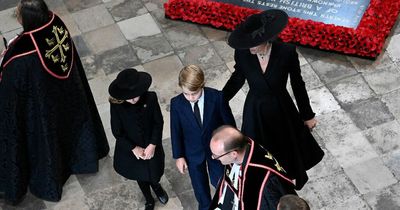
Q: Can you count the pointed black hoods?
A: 2